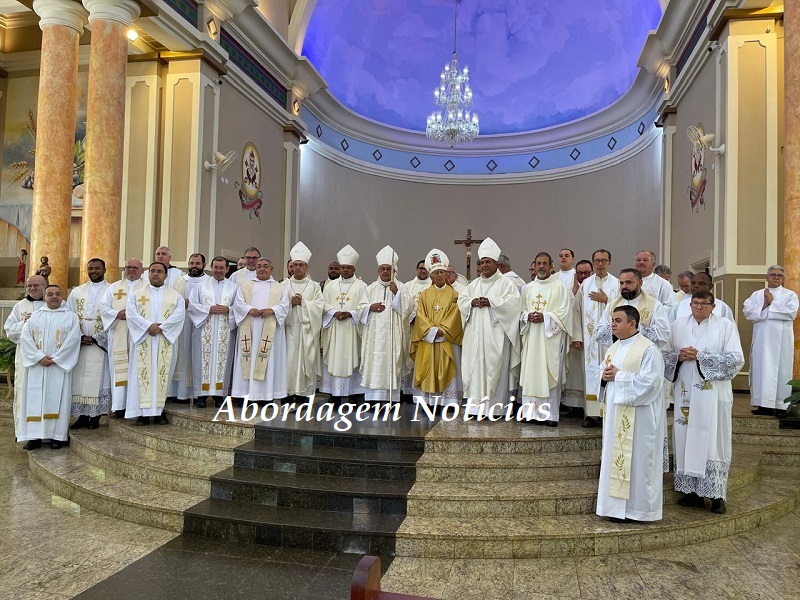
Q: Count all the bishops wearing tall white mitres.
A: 5